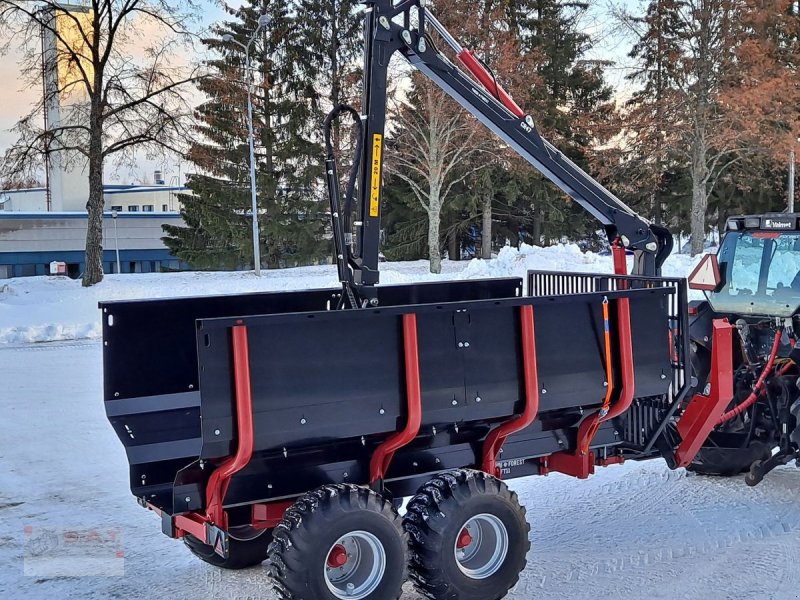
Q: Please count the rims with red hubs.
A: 2